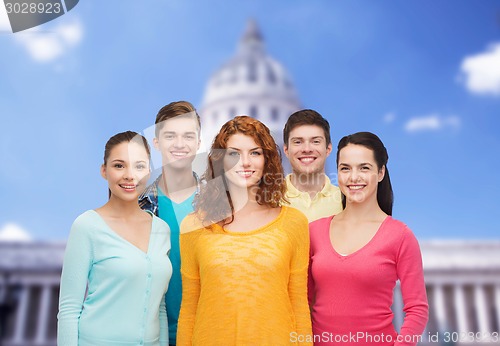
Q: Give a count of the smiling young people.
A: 5